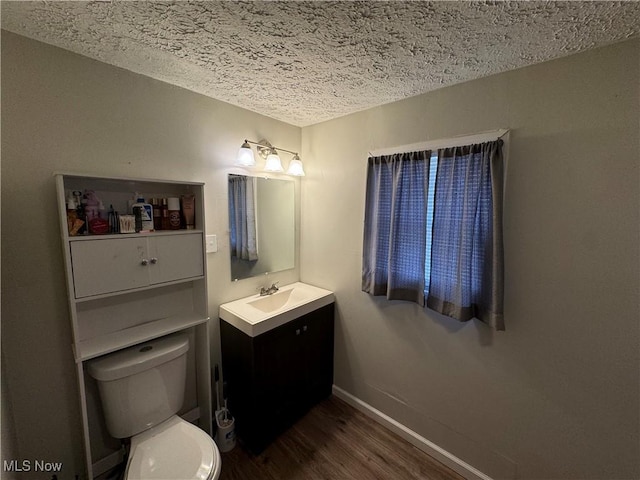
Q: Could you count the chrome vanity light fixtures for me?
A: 1